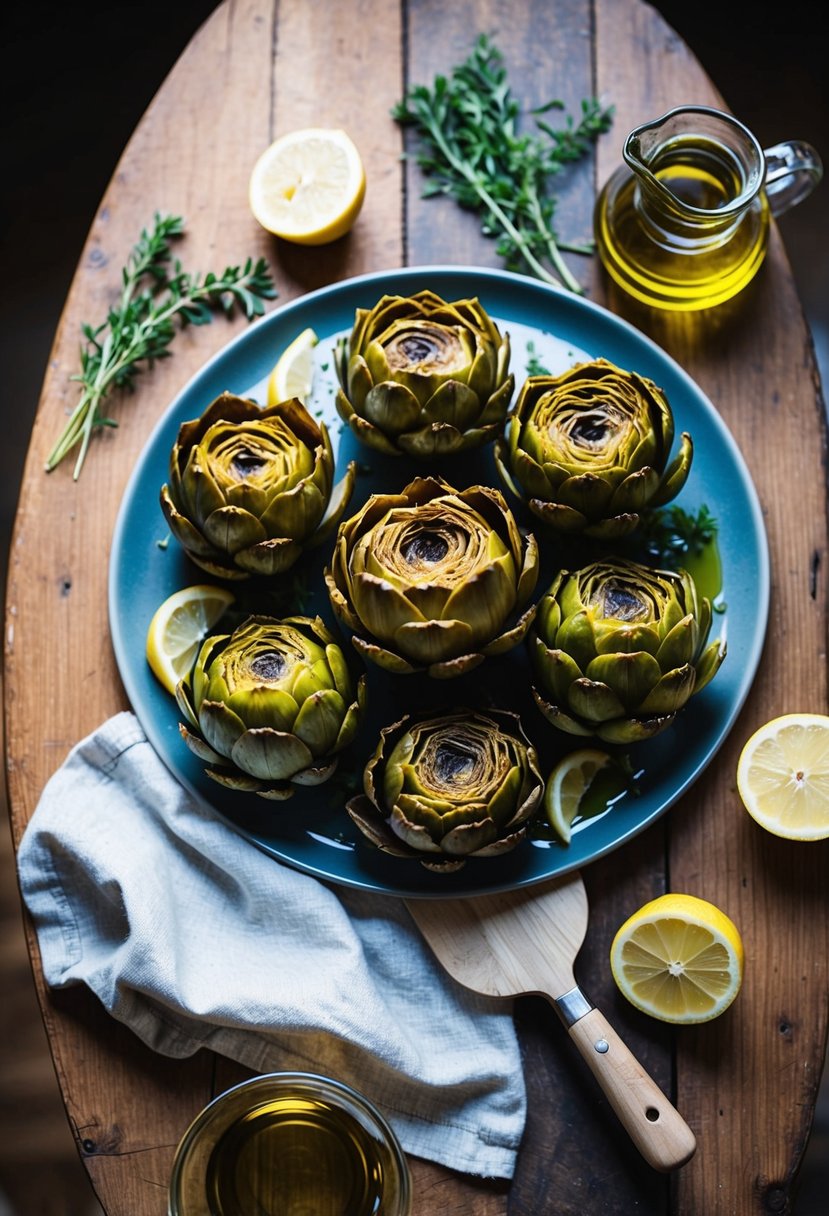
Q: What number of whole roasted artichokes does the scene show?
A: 7